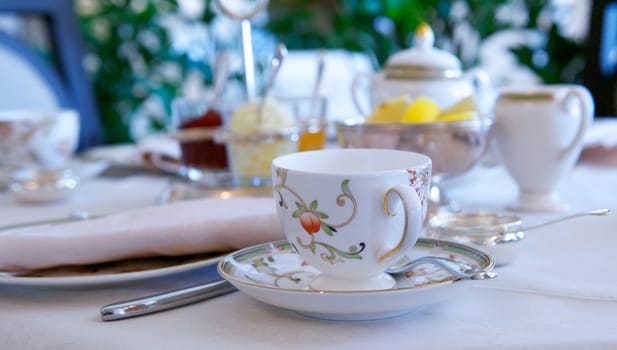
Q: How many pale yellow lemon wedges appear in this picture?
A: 3